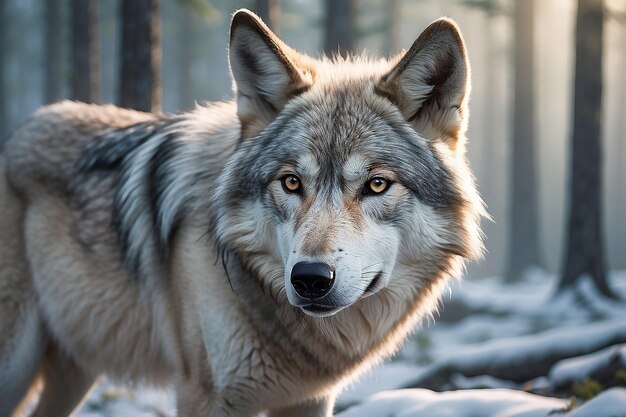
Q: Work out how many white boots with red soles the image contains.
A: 0